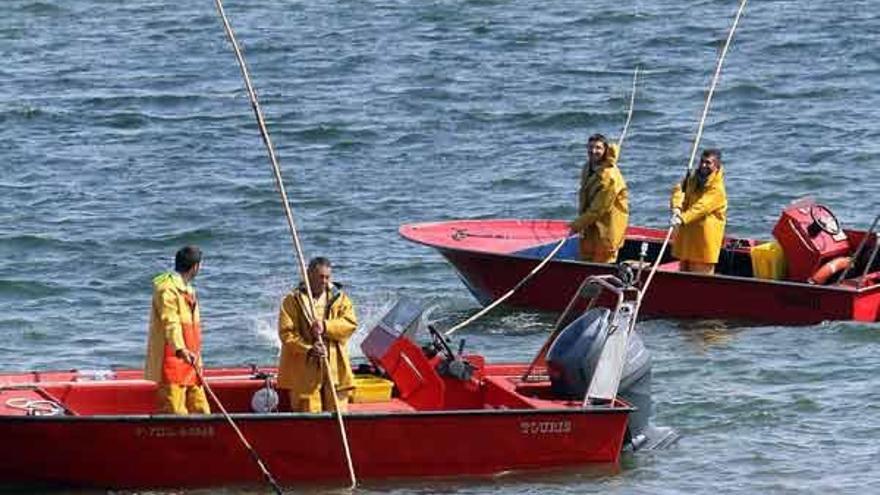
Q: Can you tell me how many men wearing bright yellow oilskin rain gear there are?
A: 4